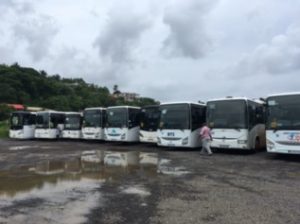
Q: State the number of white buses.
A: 9